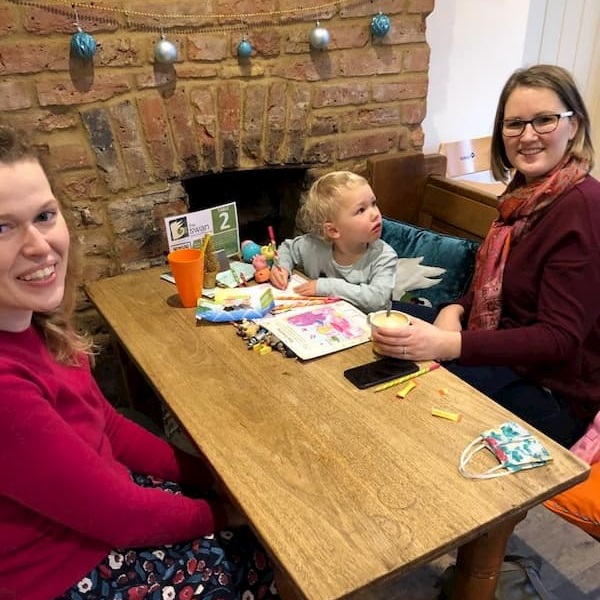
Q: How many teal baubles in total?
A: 3